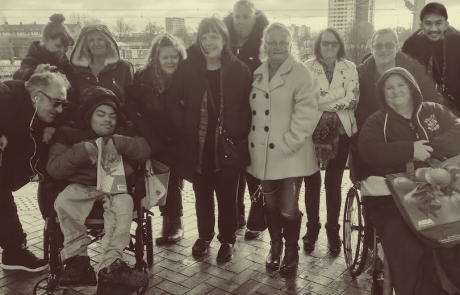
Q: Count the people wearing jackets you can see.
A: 12